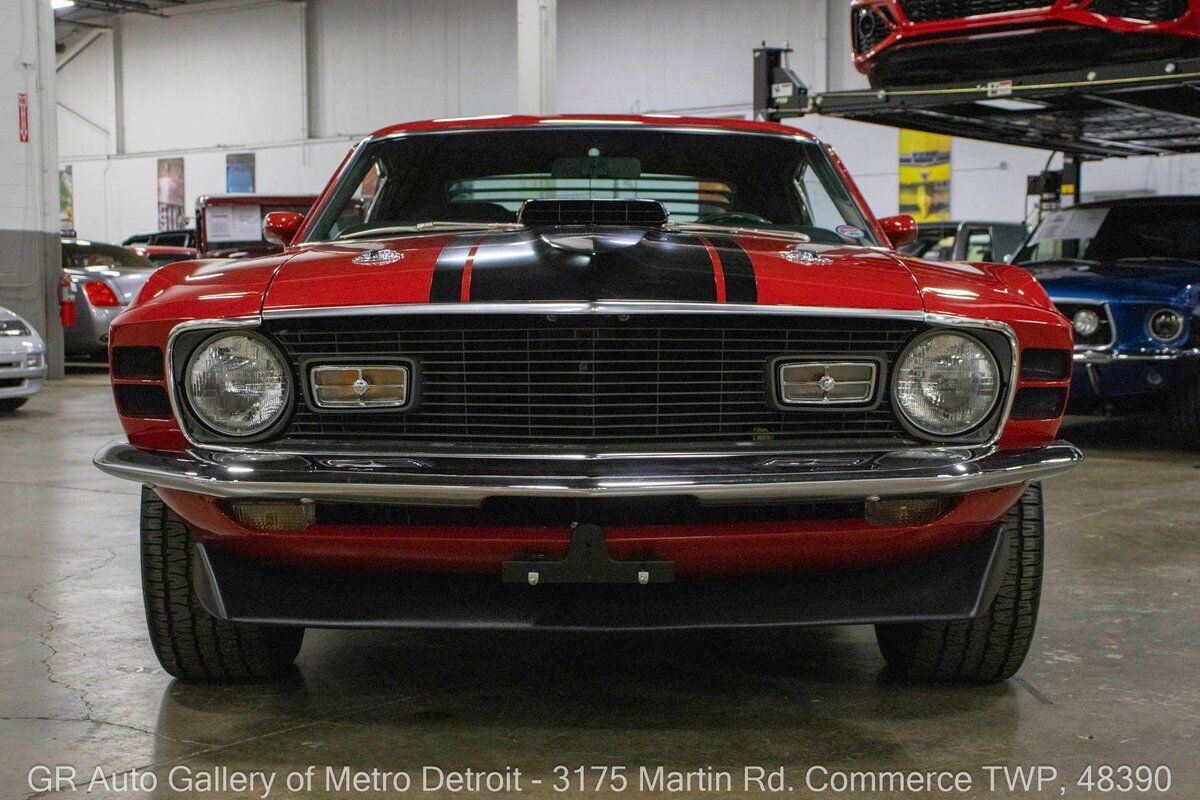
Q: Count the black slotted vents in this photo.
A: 4